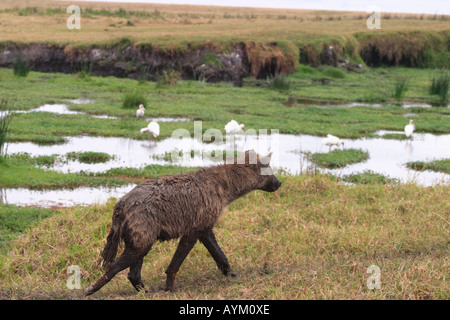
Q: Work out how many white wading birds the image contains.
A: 5